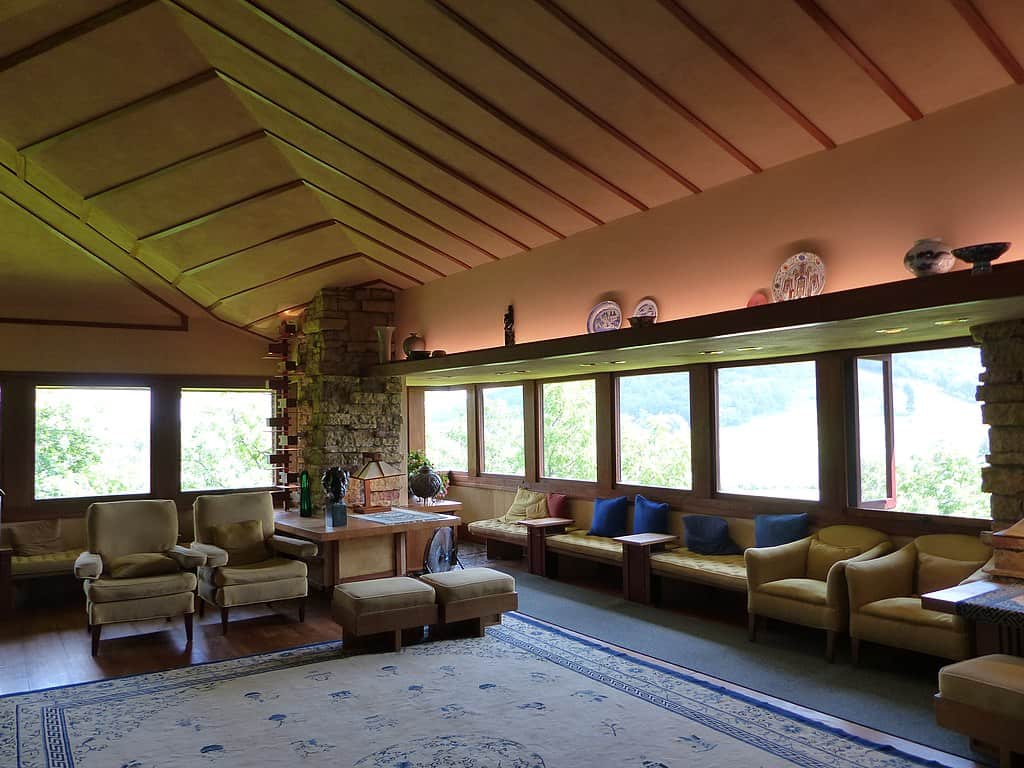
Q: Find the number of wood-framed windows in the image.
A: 8